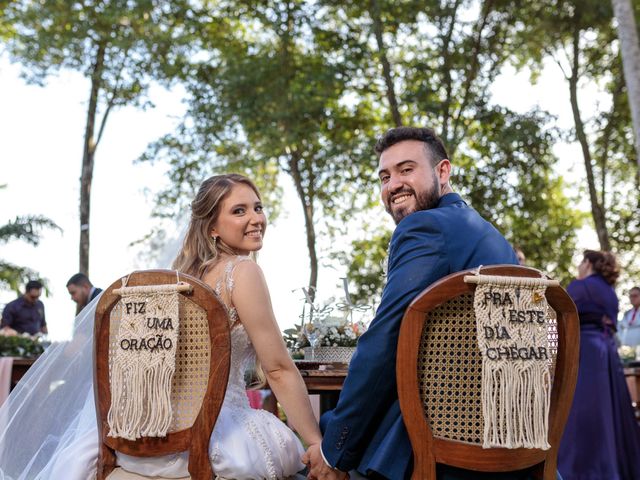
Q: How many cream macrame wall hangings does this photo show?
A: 2